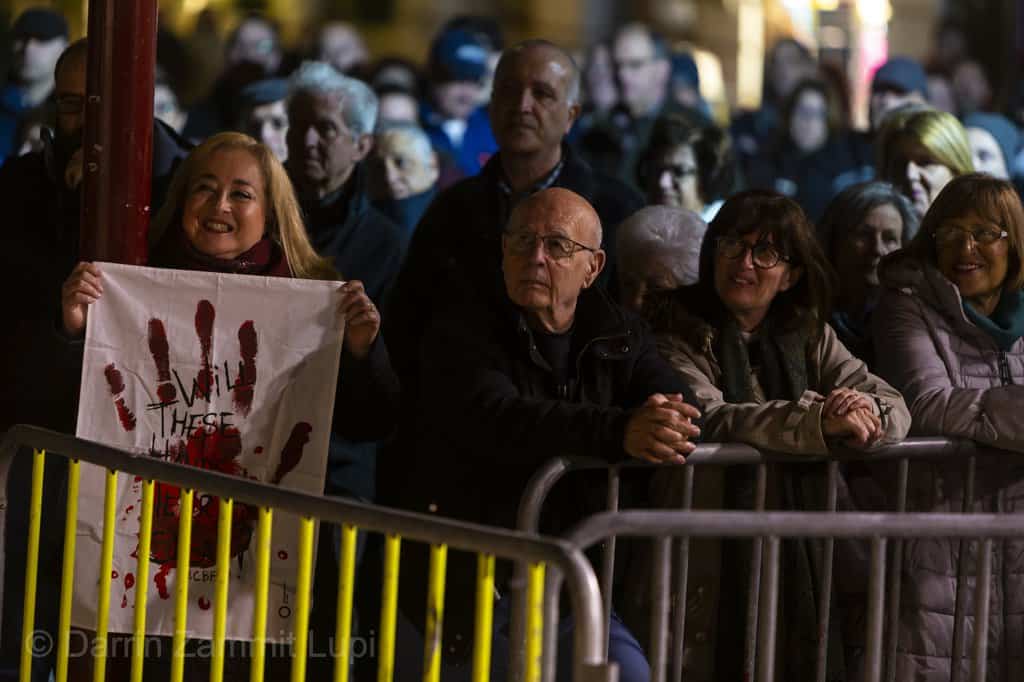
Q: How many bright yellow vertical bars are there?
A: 13